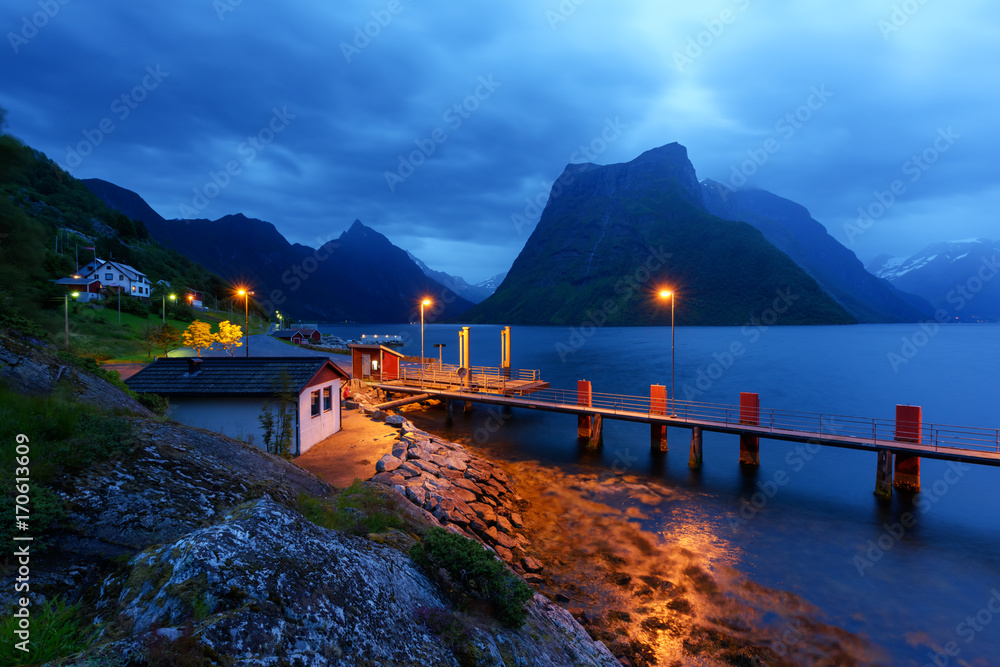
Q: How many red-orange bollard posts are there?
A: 4